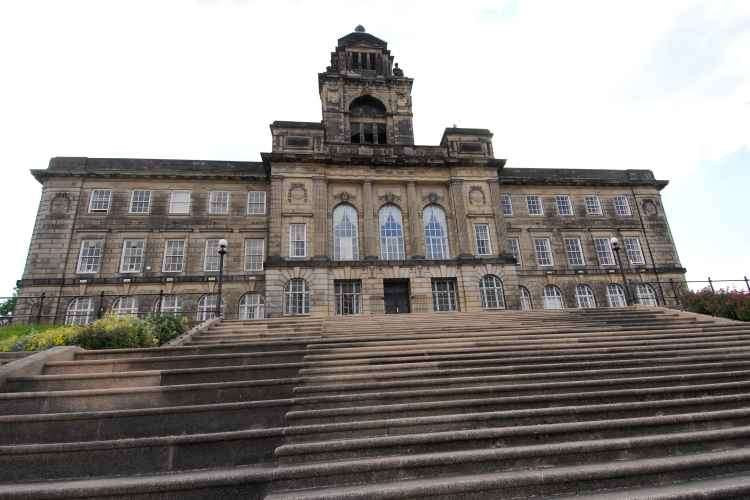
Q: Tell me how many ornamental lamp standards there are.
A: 2